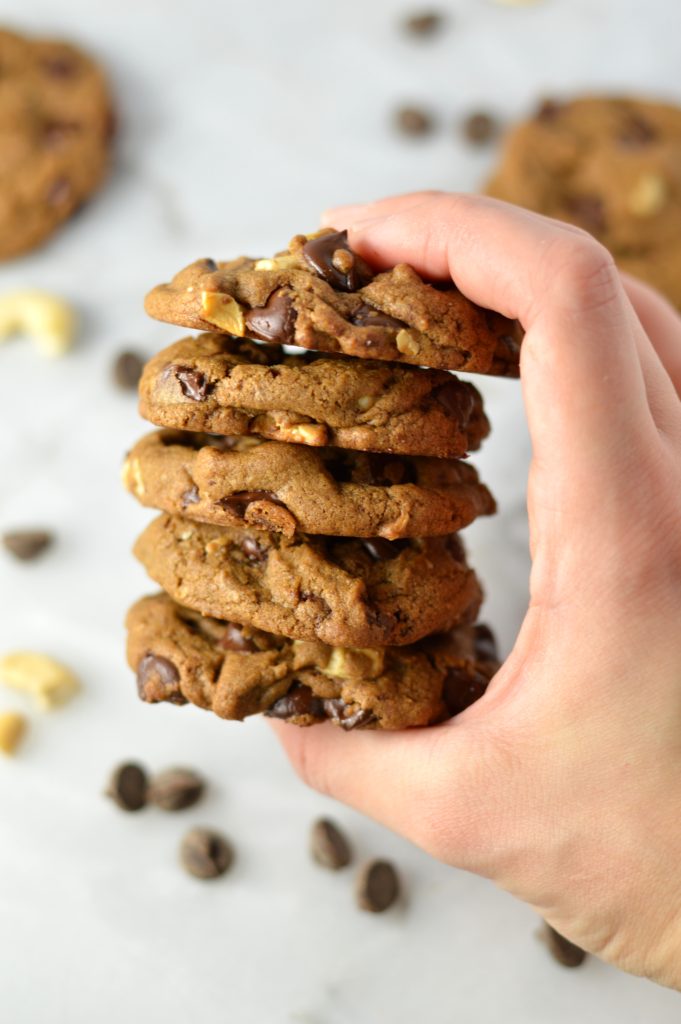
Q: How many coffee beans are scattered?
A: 11